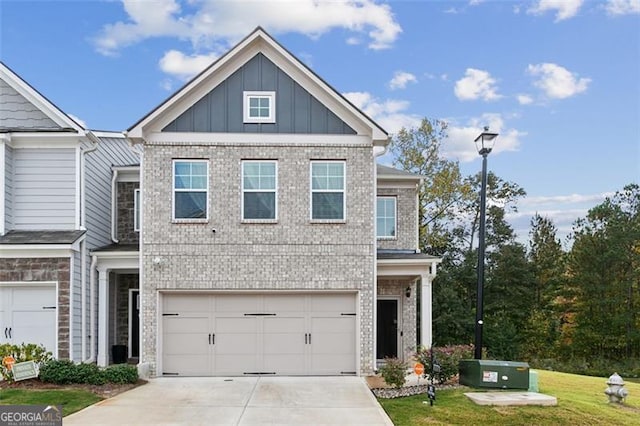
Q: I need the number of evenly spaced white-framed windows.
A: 3